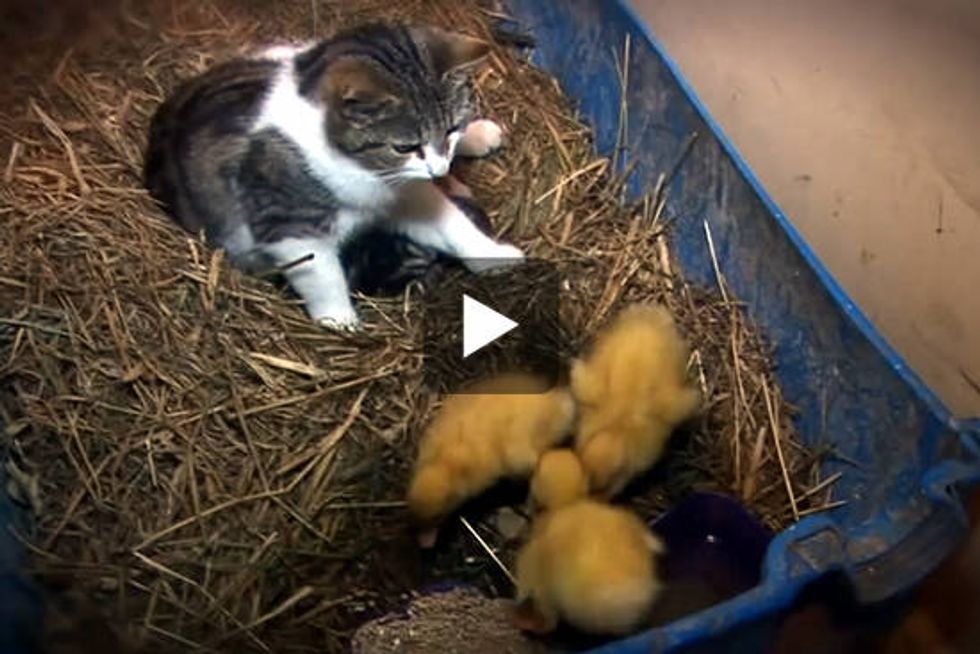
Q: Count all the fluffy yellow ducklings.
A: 3